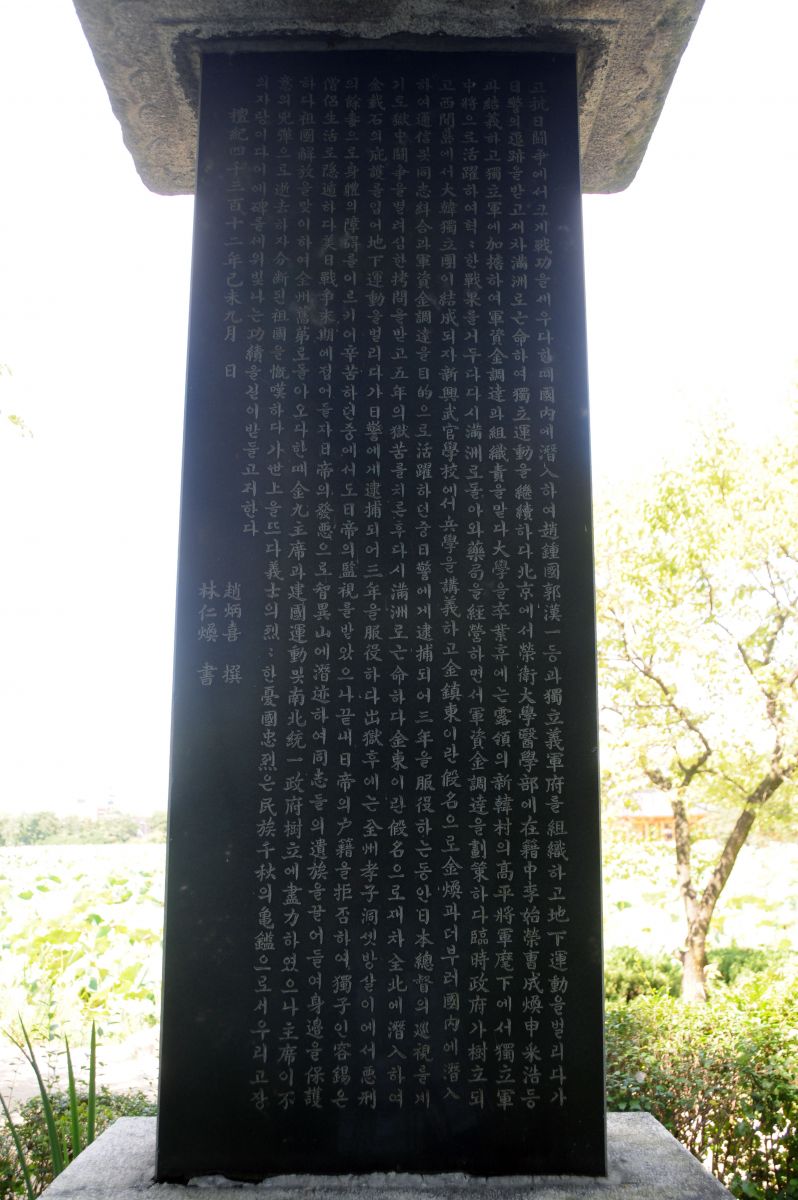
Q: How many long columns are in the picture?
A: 12